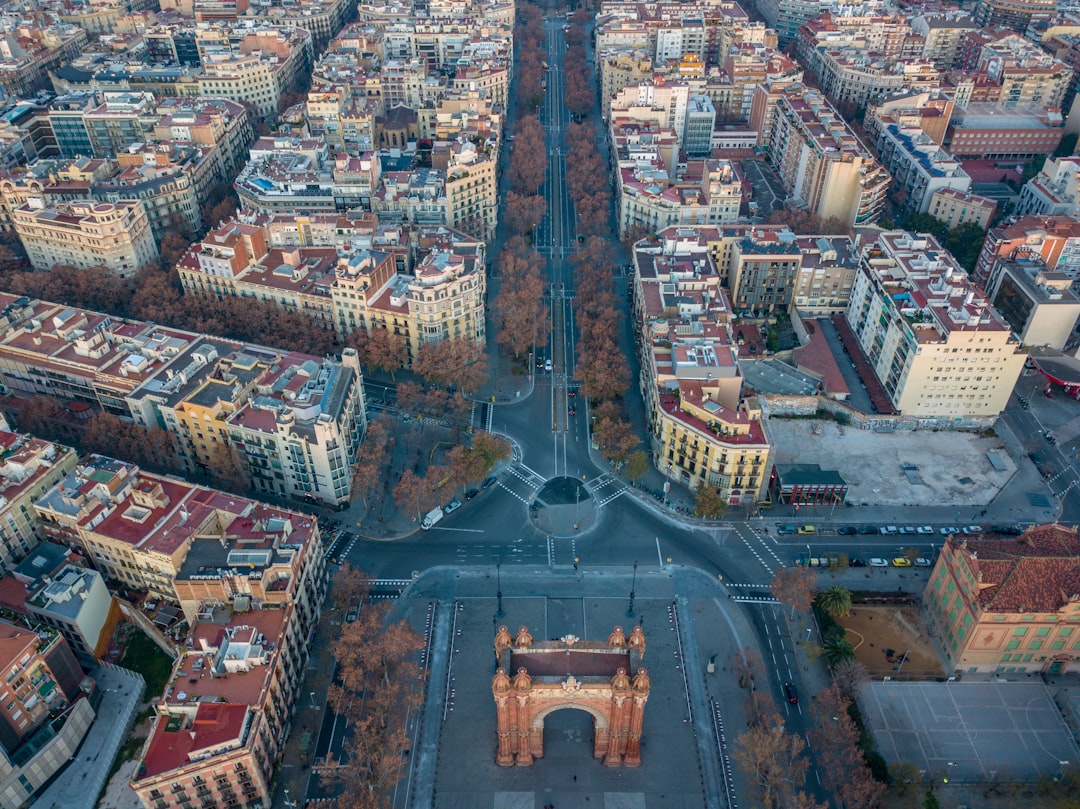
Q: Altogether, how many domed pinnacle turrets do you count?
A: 8